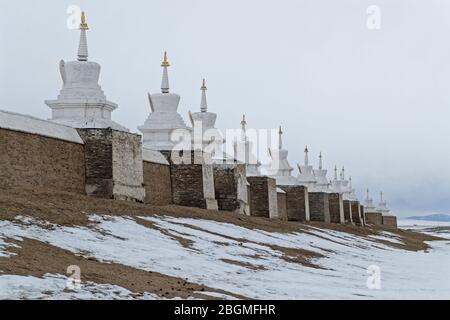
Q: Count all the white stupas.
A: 12